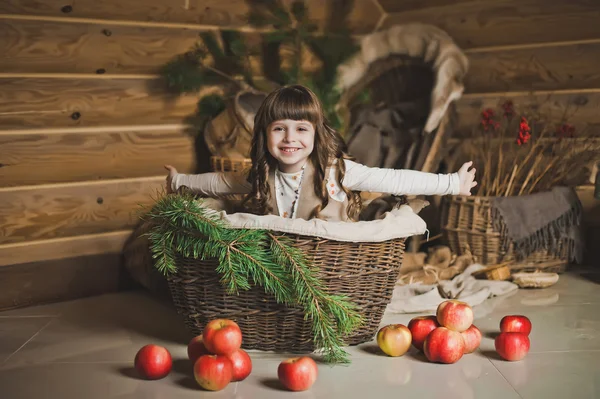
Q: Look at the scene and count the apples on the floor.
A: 13